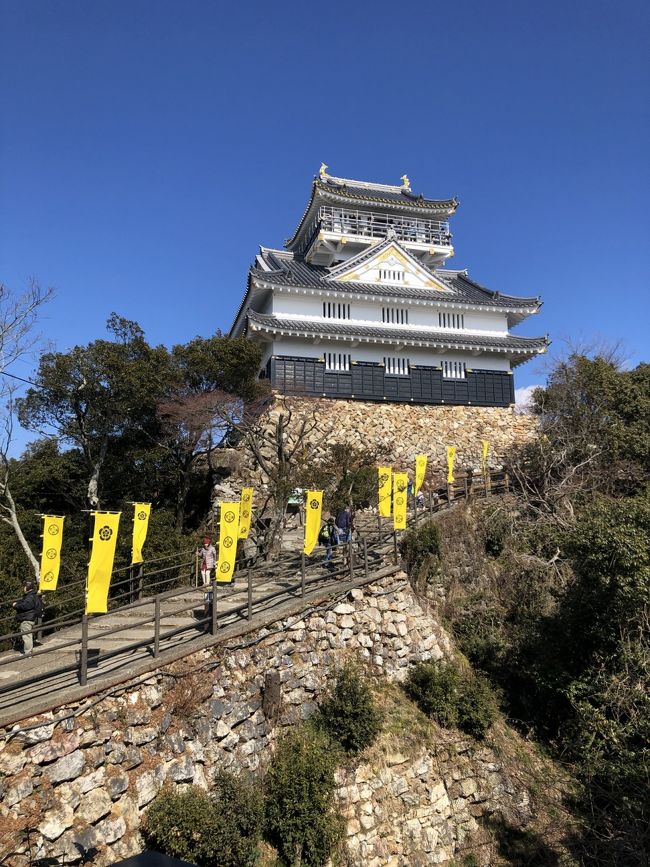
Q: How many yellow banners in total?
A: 11